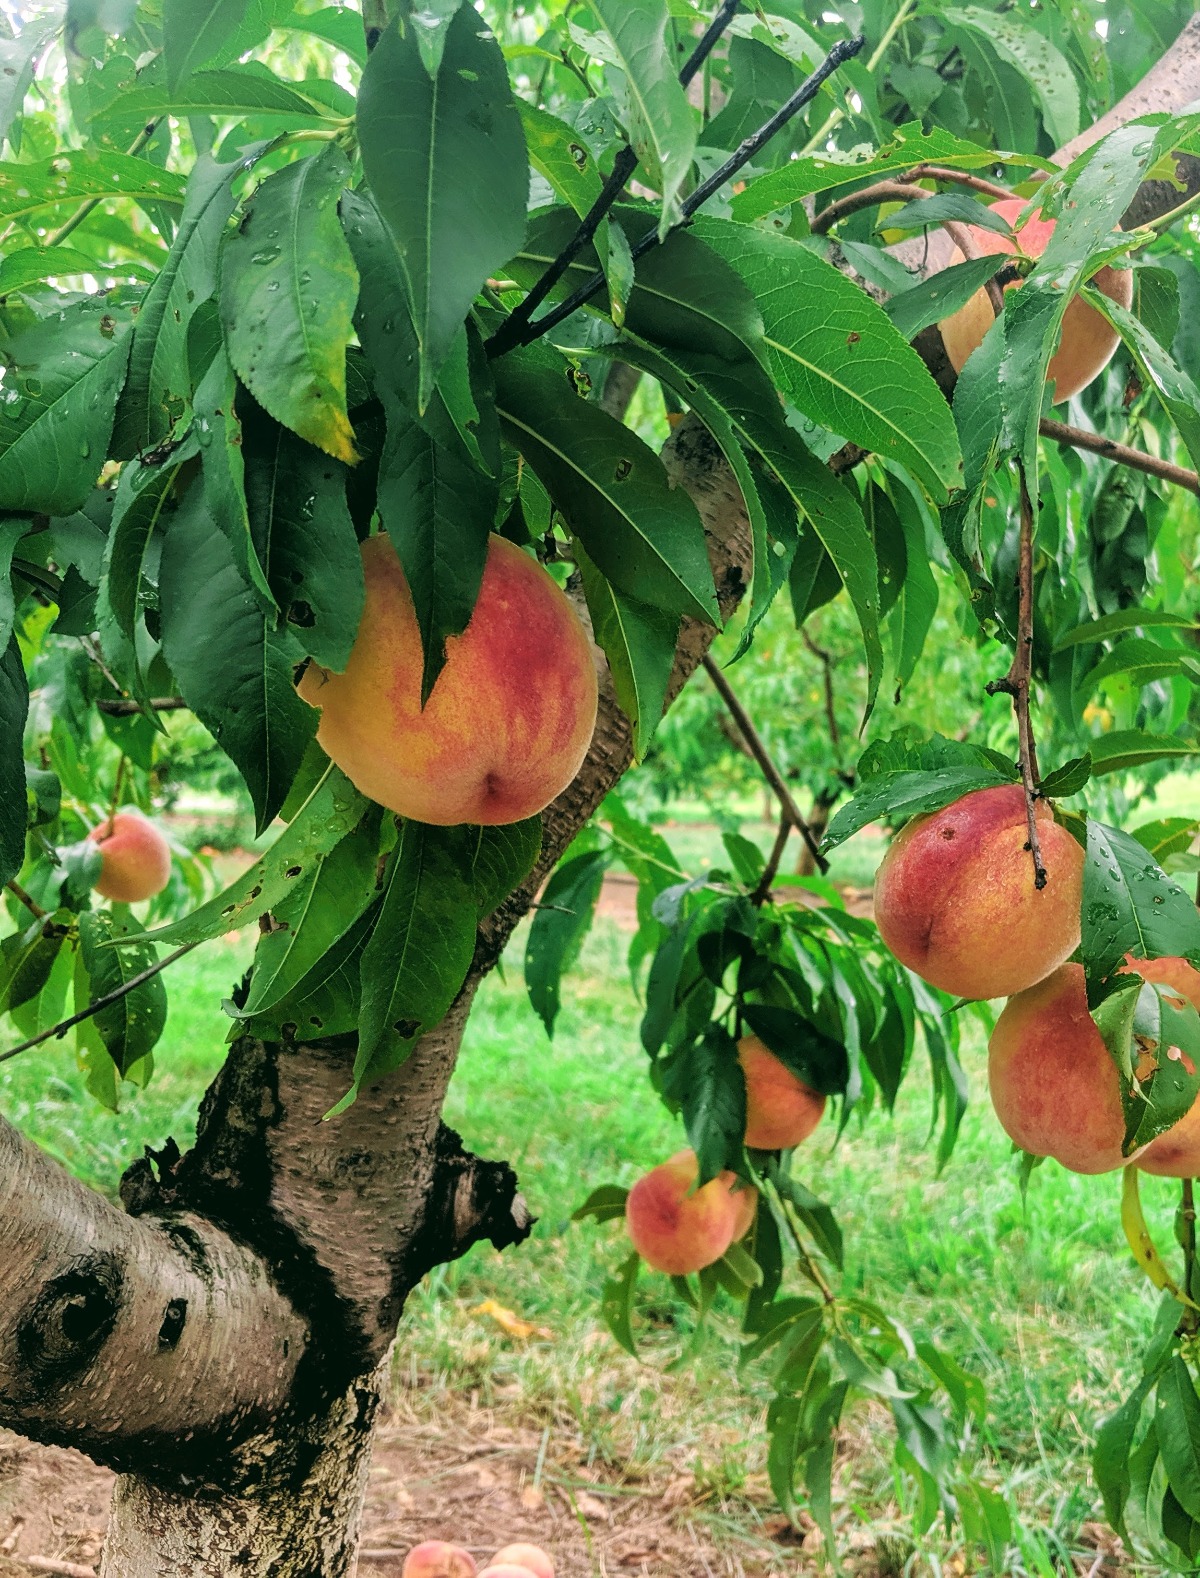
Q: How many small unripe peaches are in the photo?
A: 0